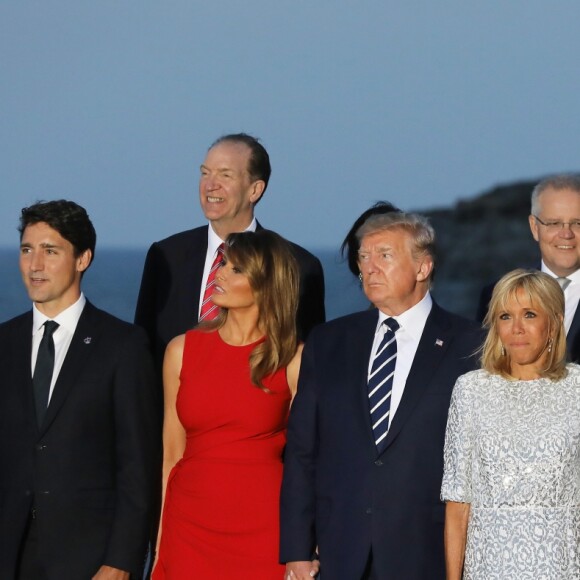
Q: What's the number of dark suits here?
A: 4